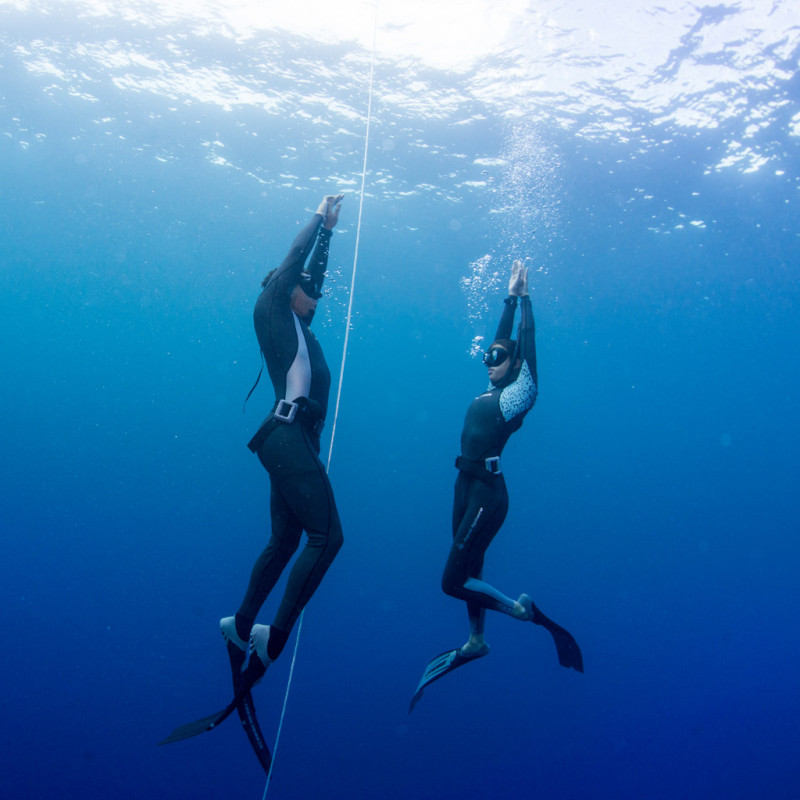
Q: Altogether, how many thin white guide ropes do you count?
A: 1